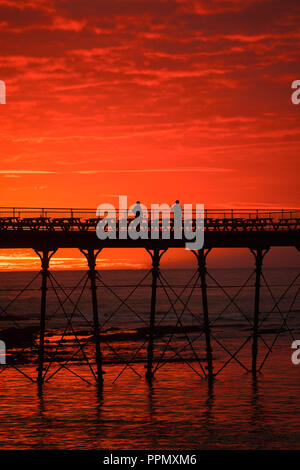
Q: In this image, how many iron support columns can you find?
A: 5